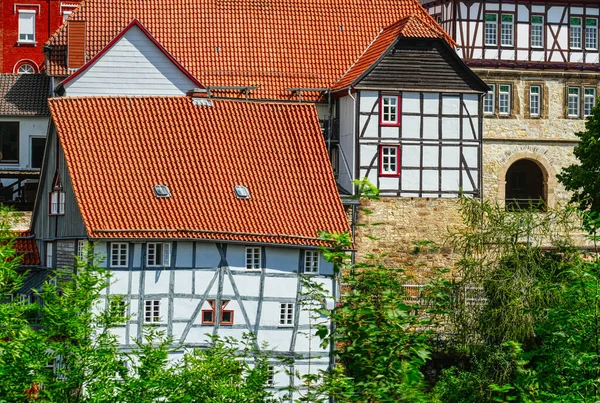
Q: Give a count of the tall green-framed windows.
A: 10